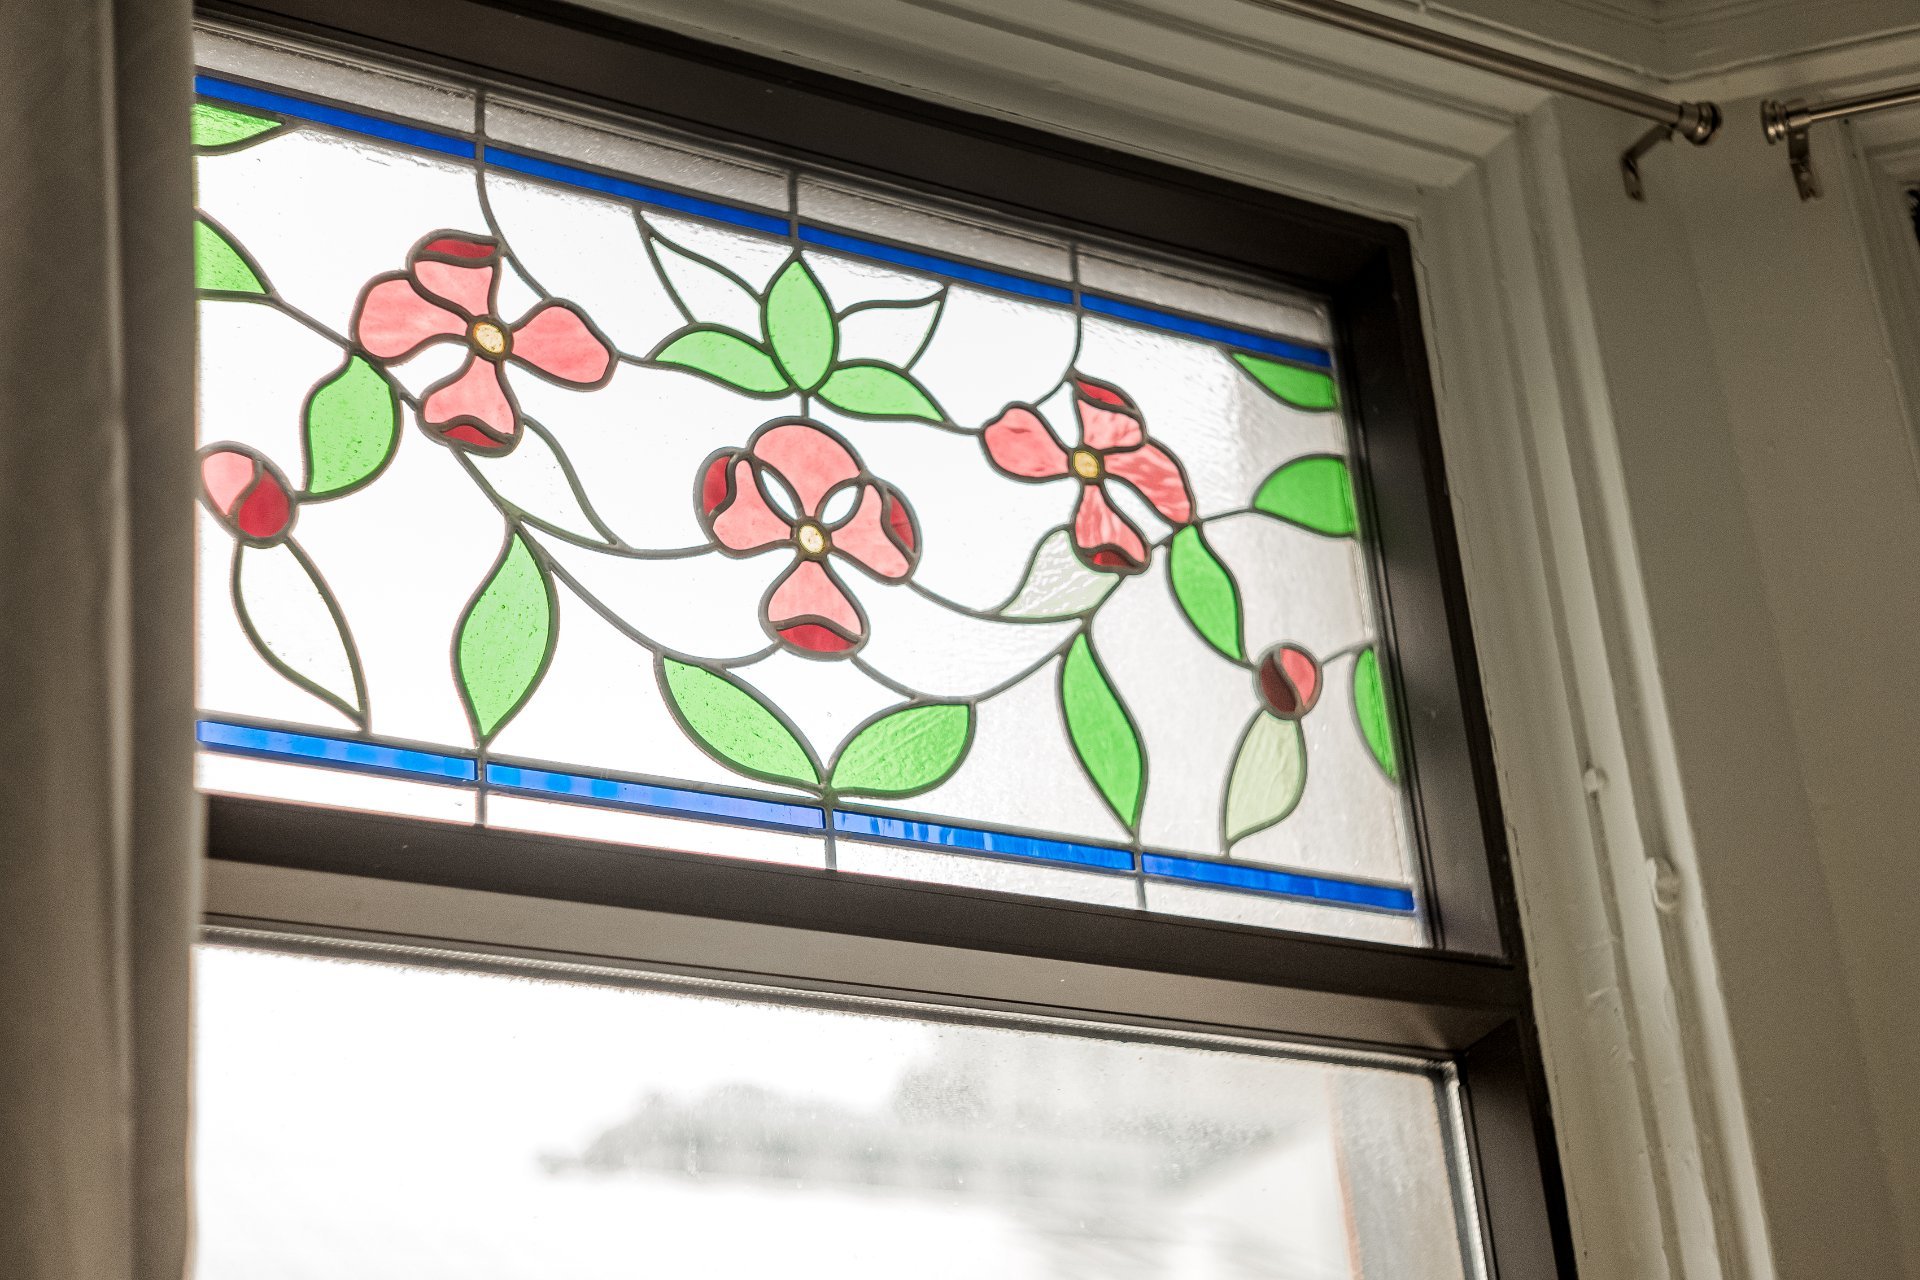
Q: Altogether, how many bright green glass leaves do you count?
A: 14